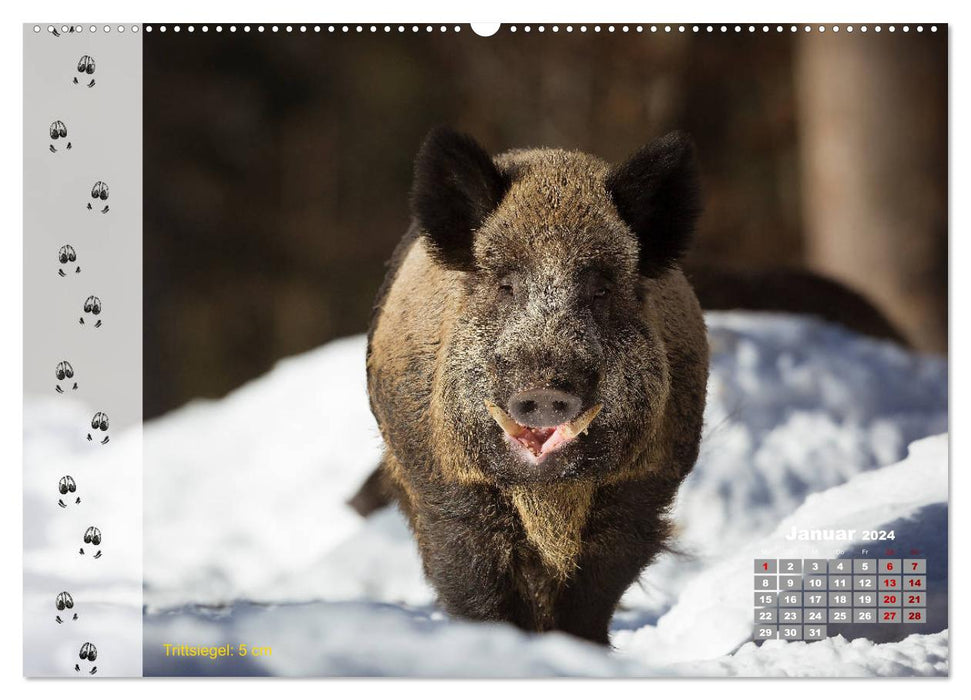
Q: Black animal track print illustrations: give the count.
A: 11